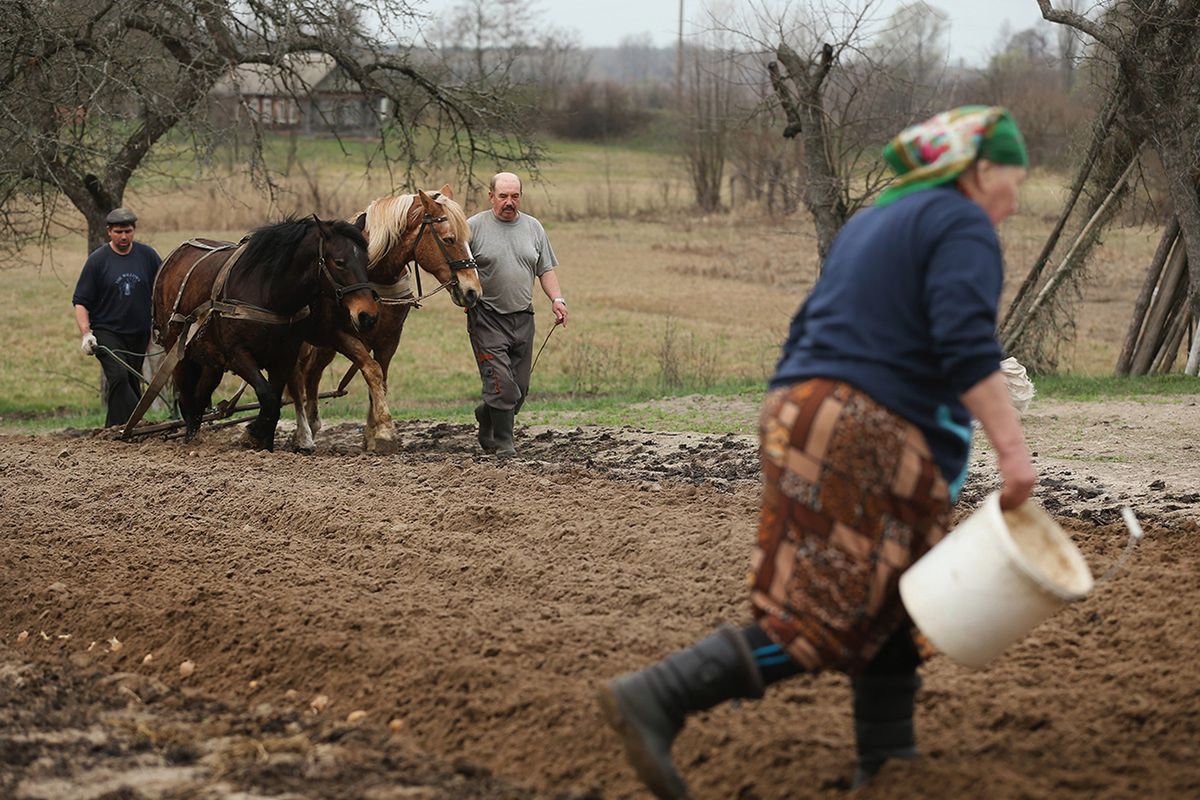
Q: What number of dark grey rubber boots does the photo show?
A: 4